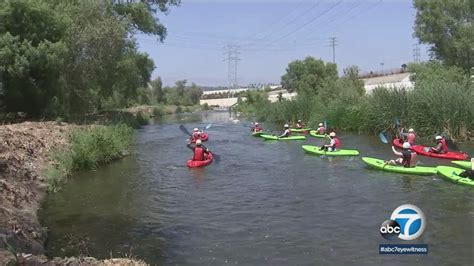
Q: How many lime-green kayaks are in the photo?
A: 8